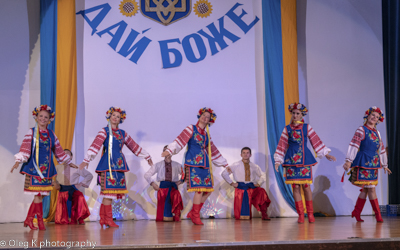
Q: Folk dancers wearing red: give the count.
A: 8